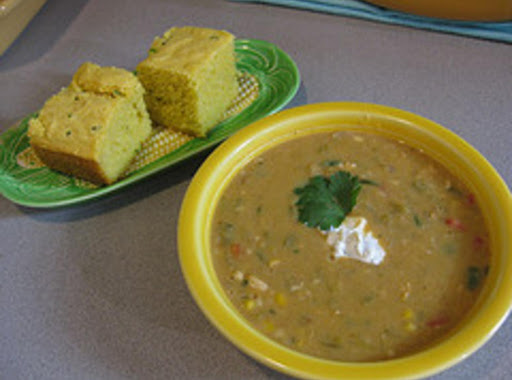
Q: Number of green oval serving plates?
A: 1